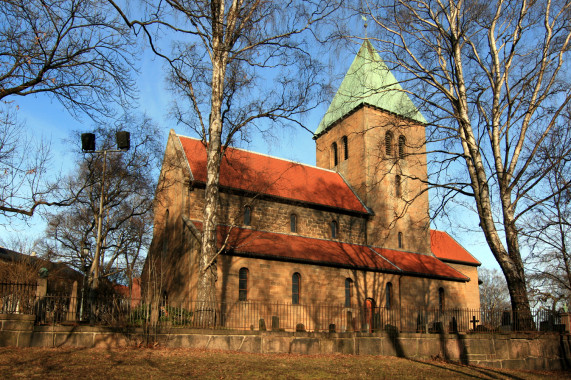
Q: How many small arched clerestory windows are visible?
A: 3